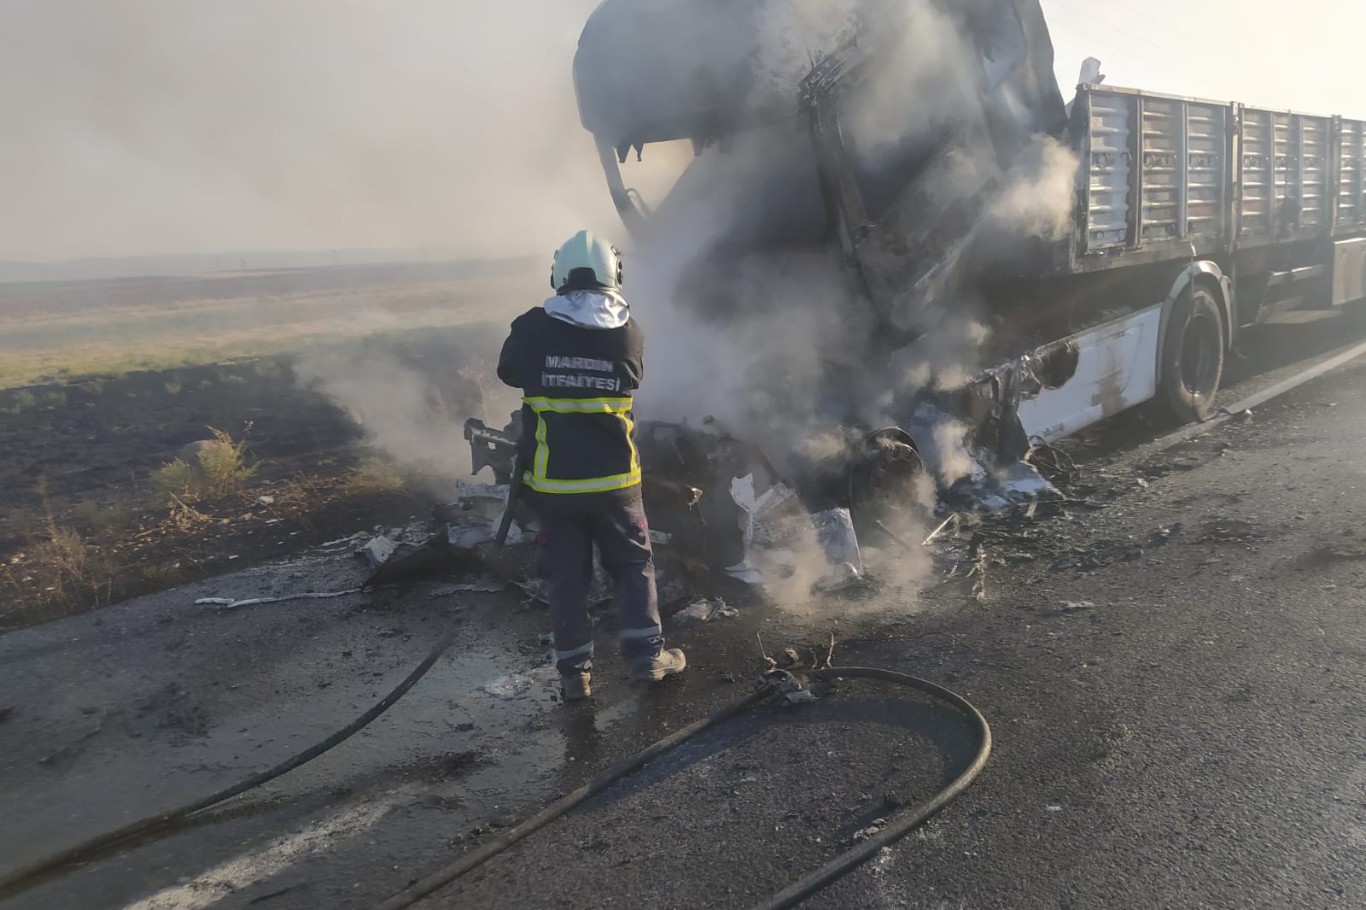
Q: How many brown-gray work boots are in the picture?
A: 2